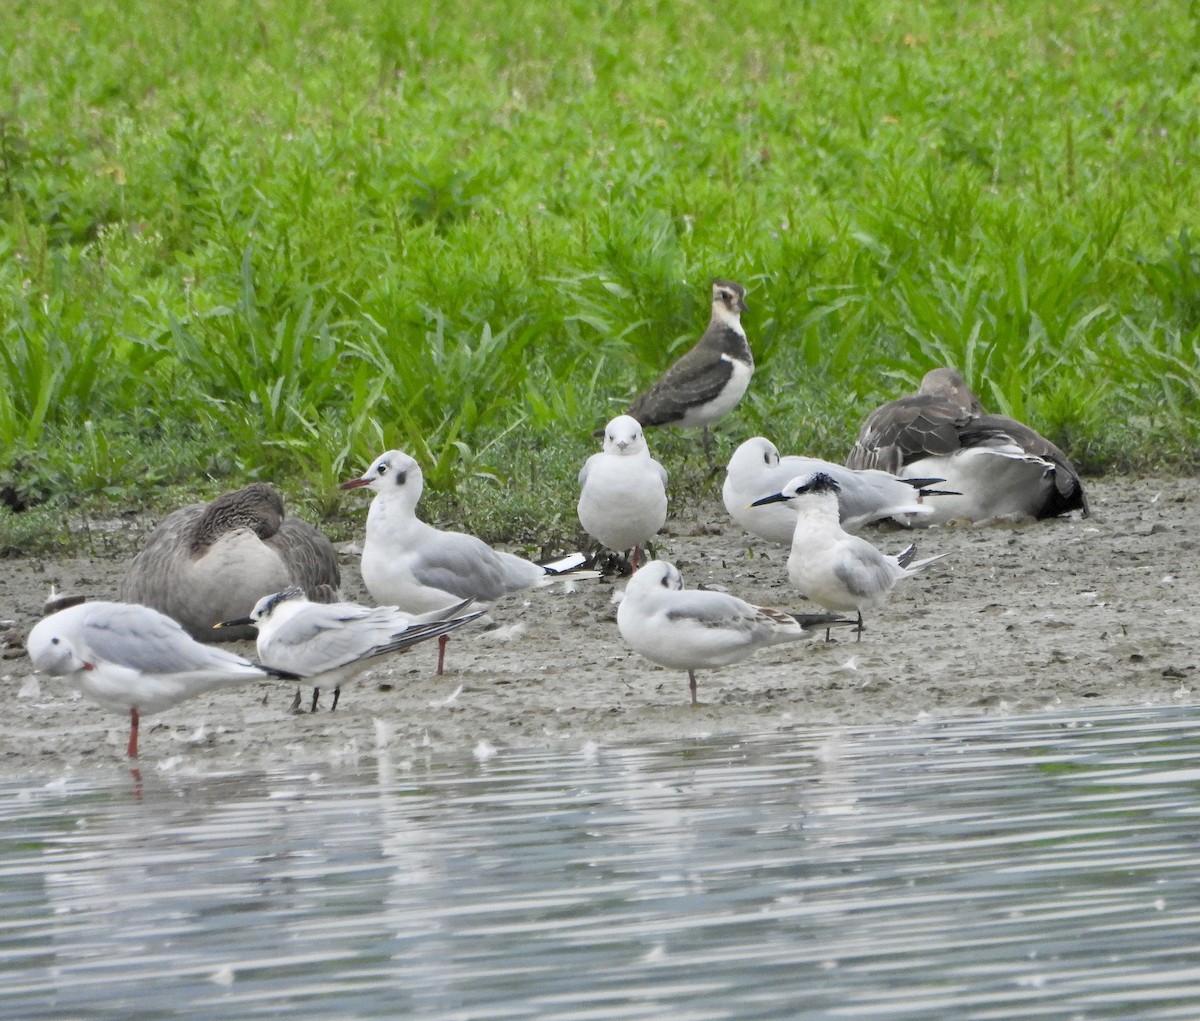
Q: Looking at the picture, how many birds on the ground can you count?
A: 10